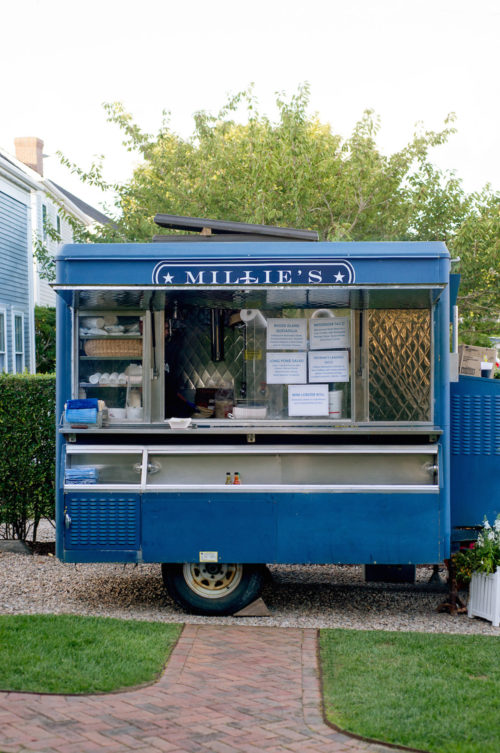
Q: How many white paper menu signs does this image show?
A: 5